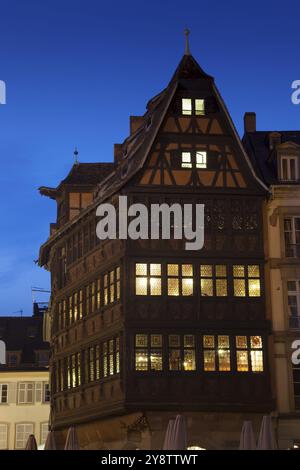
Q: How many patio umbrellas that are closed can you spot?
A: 7